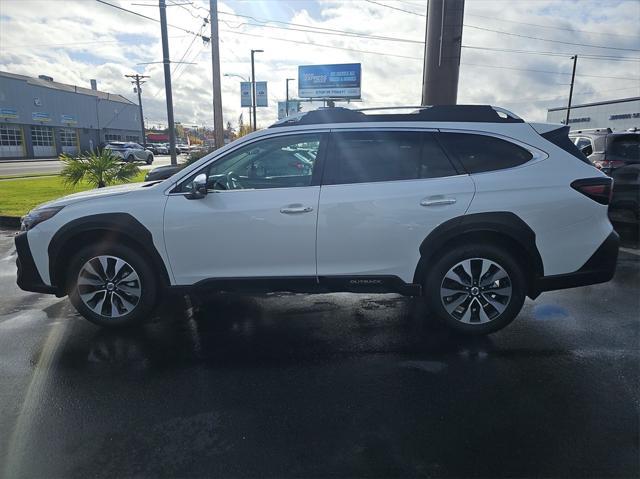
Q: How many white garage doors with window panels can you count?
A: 3